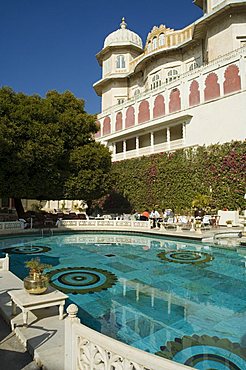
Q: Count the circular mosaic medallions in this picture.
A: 4